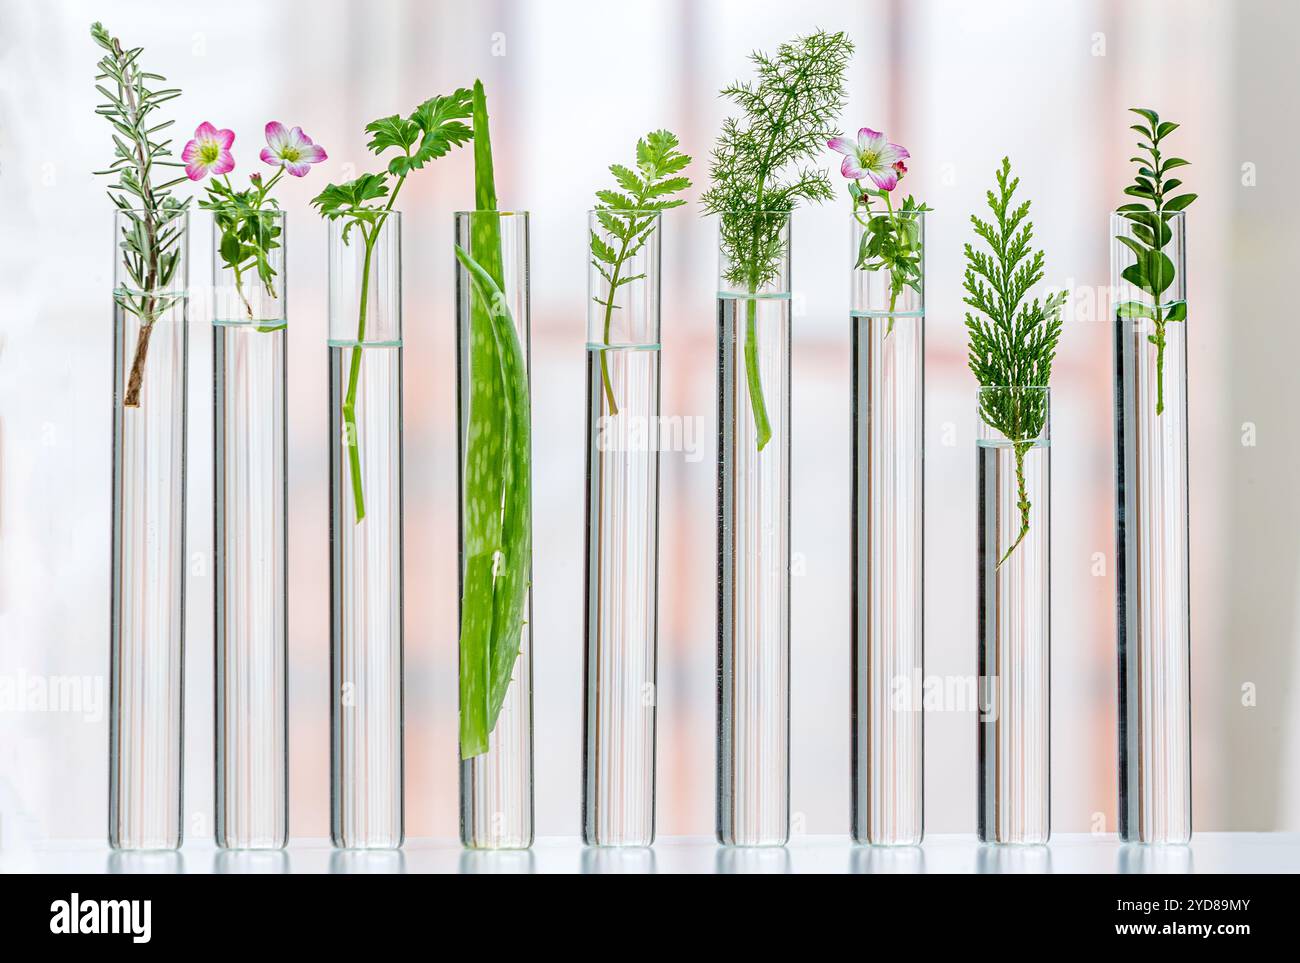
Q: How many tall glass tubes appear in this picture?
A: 8